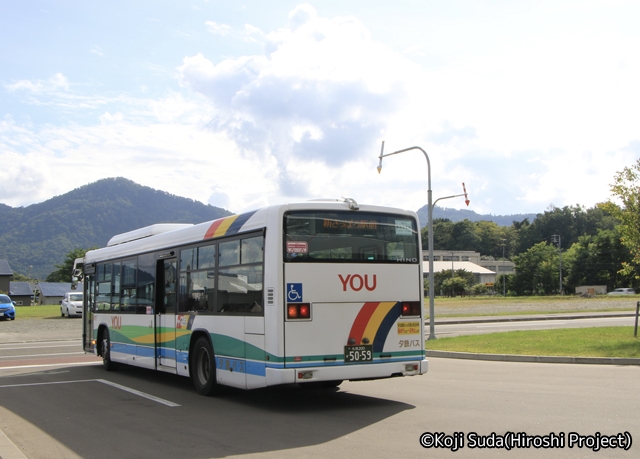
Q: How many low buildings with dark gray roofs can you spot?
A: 3